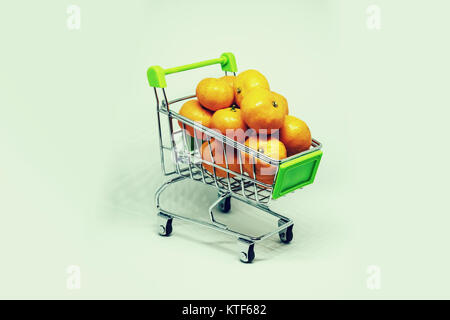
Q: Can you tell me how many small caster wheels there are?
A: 4